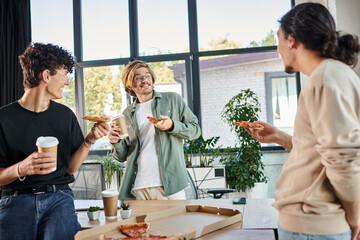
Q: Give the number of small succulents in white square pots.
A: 2